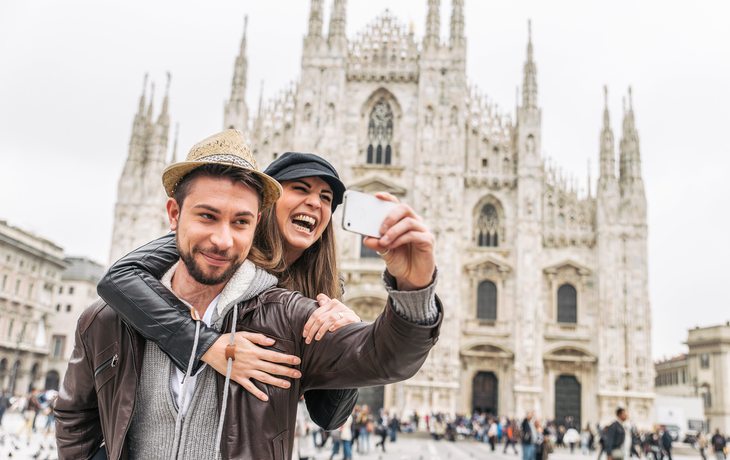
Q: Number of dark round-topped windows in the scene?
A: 2